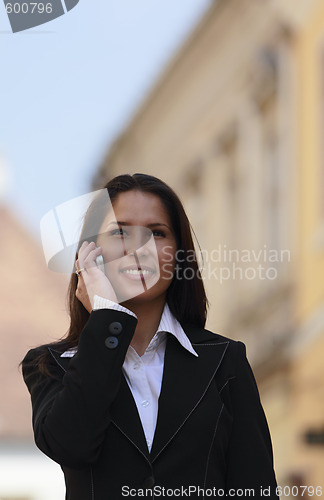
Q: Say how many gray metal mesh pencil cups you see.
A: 0